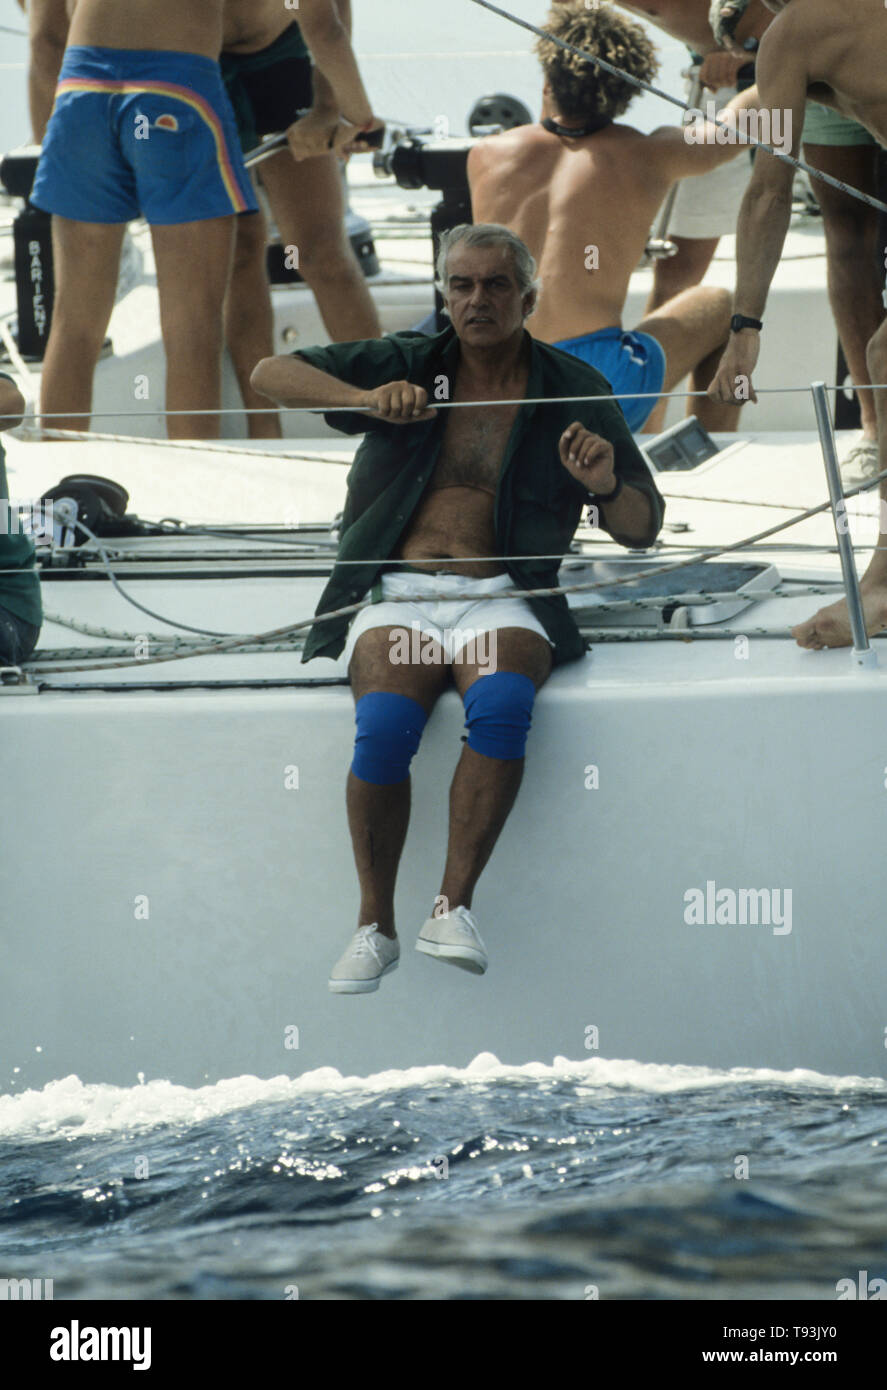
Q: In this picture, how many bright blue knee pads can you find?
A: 2